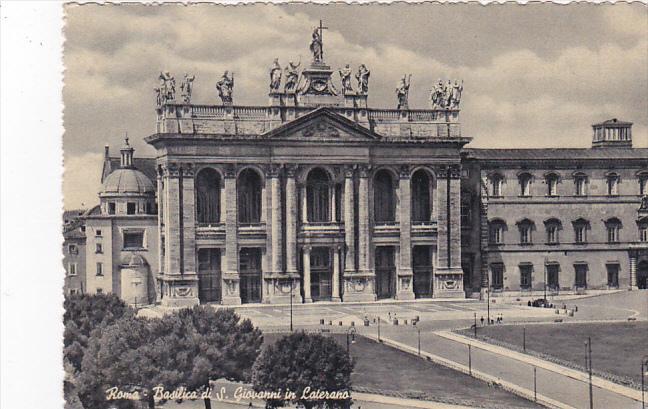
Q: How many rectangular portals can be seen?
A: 5